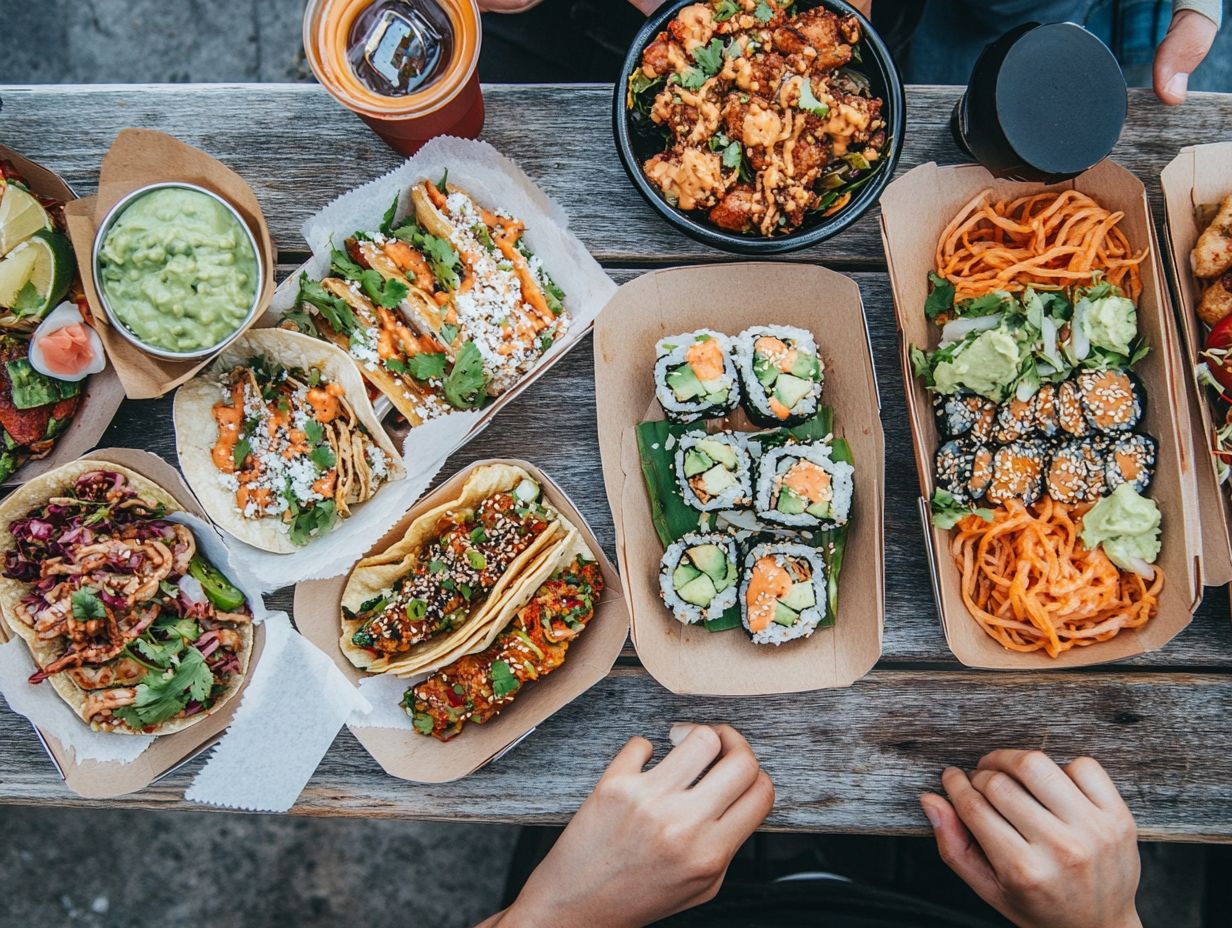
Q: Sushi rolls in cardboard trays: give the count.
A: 14